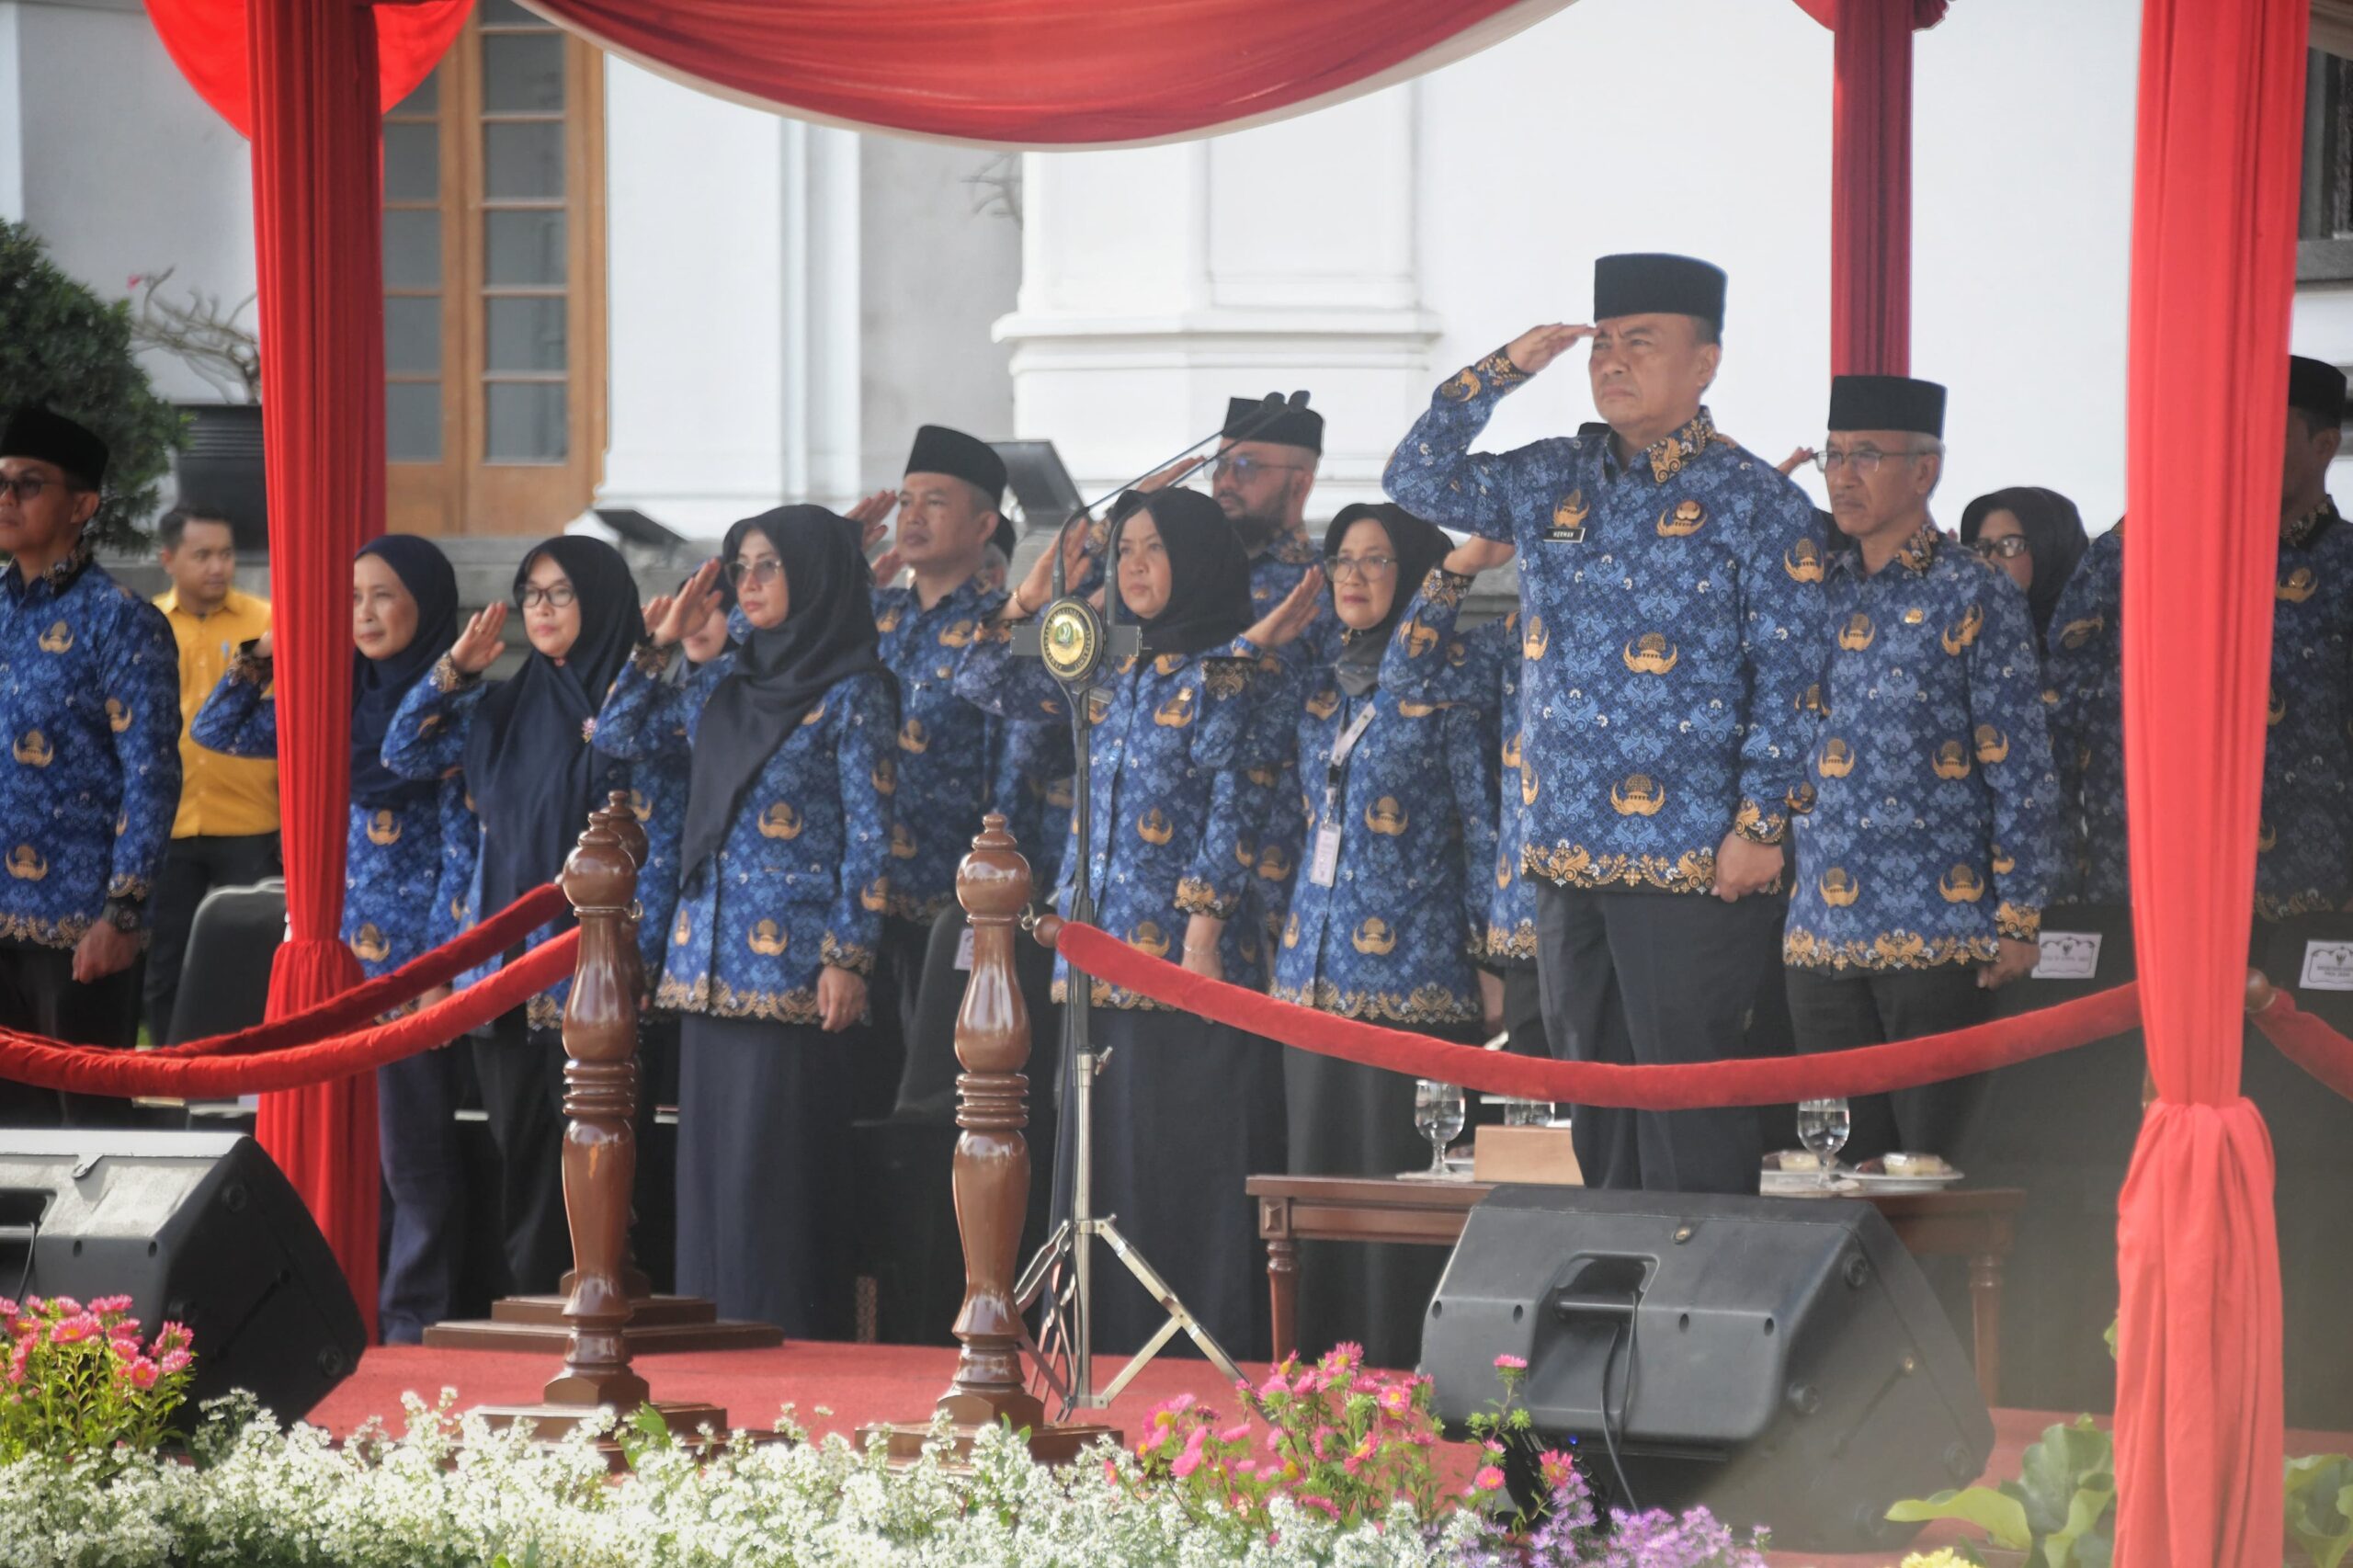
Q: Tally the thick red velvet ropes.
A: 4